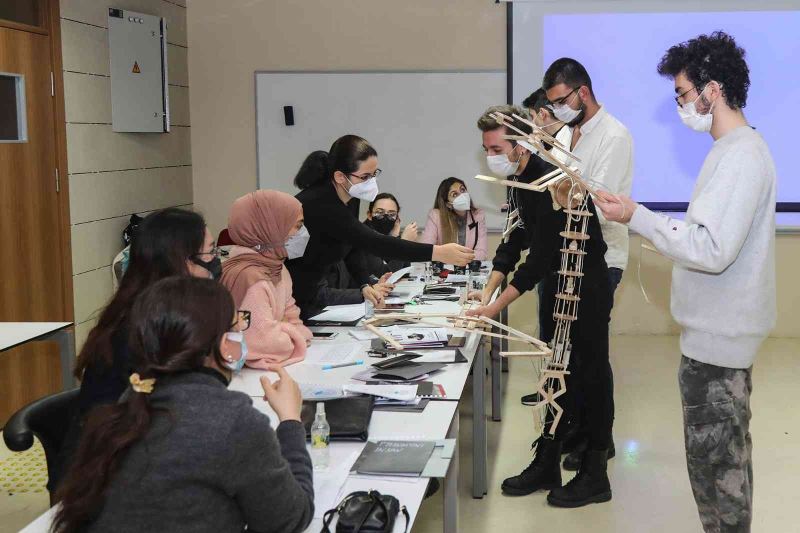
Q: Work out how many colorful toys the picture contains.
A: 0